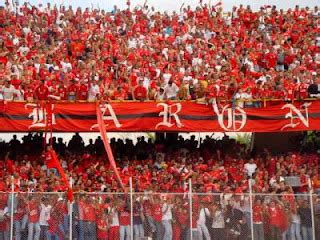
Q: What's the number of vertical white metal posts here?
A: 6